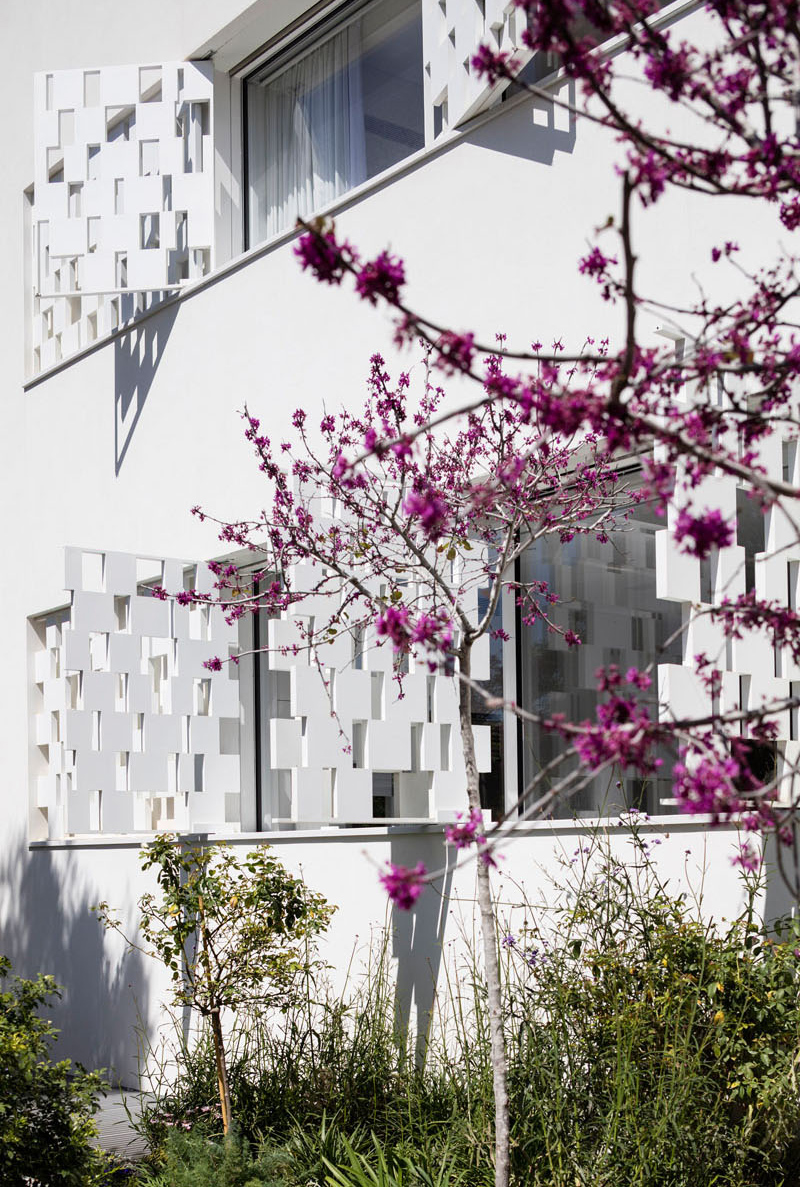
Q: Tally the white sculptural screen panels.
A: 5